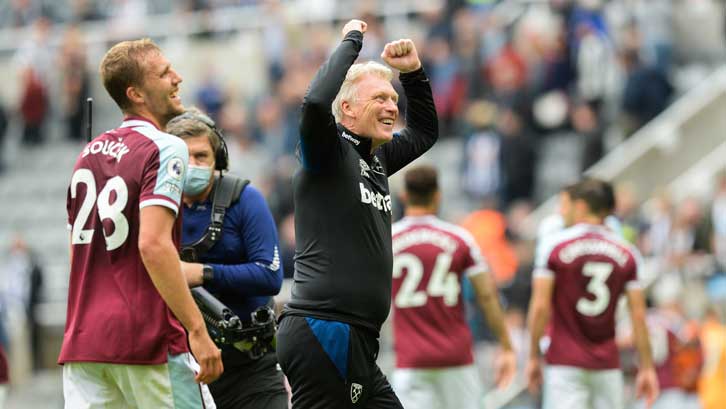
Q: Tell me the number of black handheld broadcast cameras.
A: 1